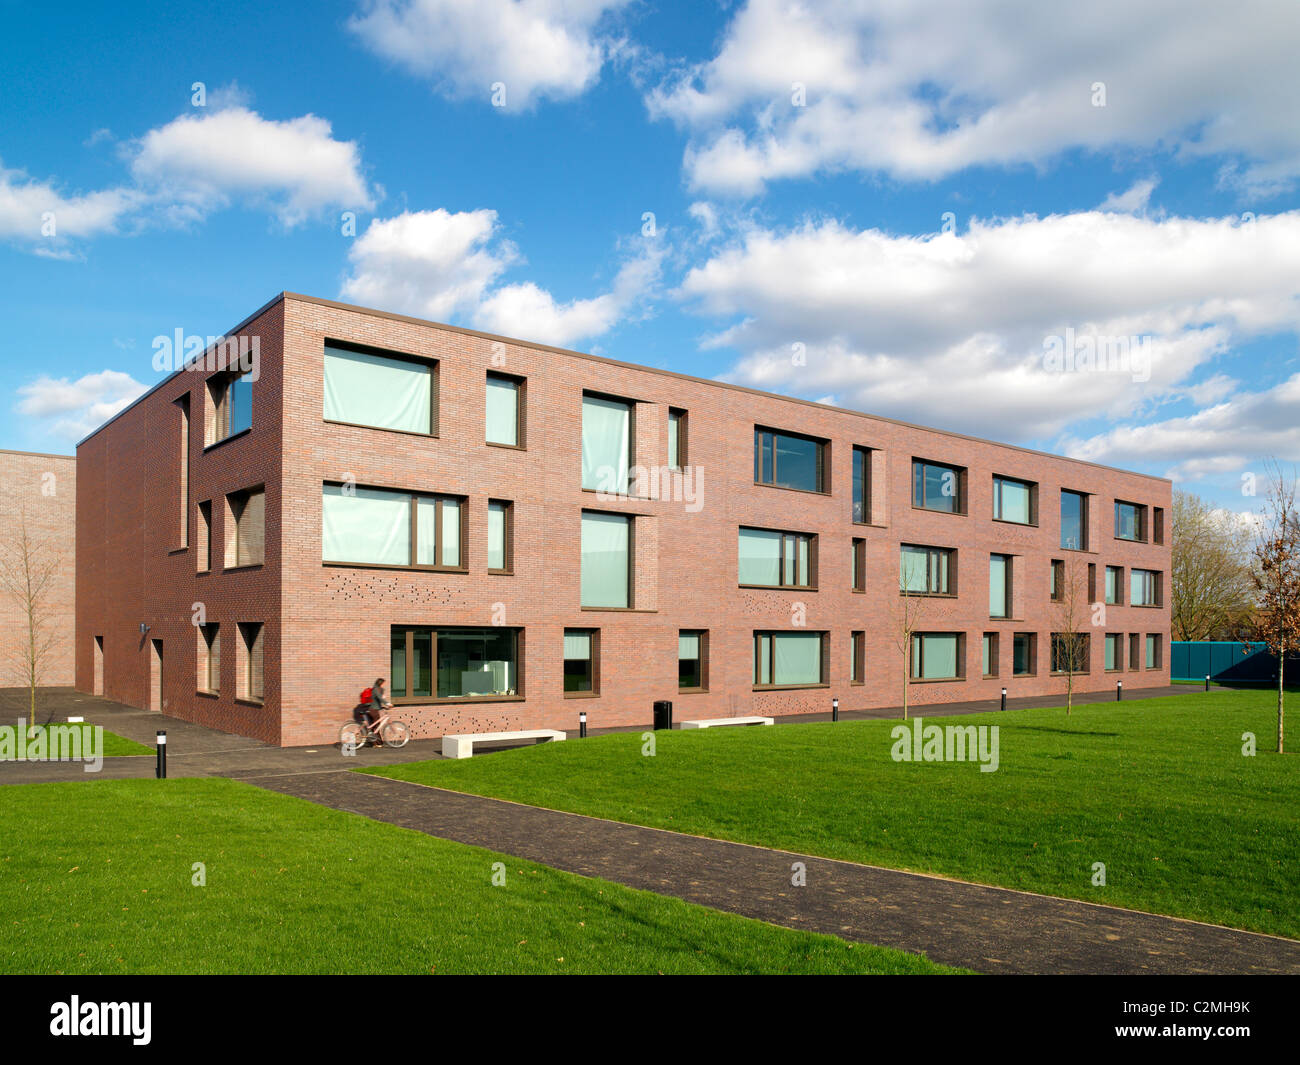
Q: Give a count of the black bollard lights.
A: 6